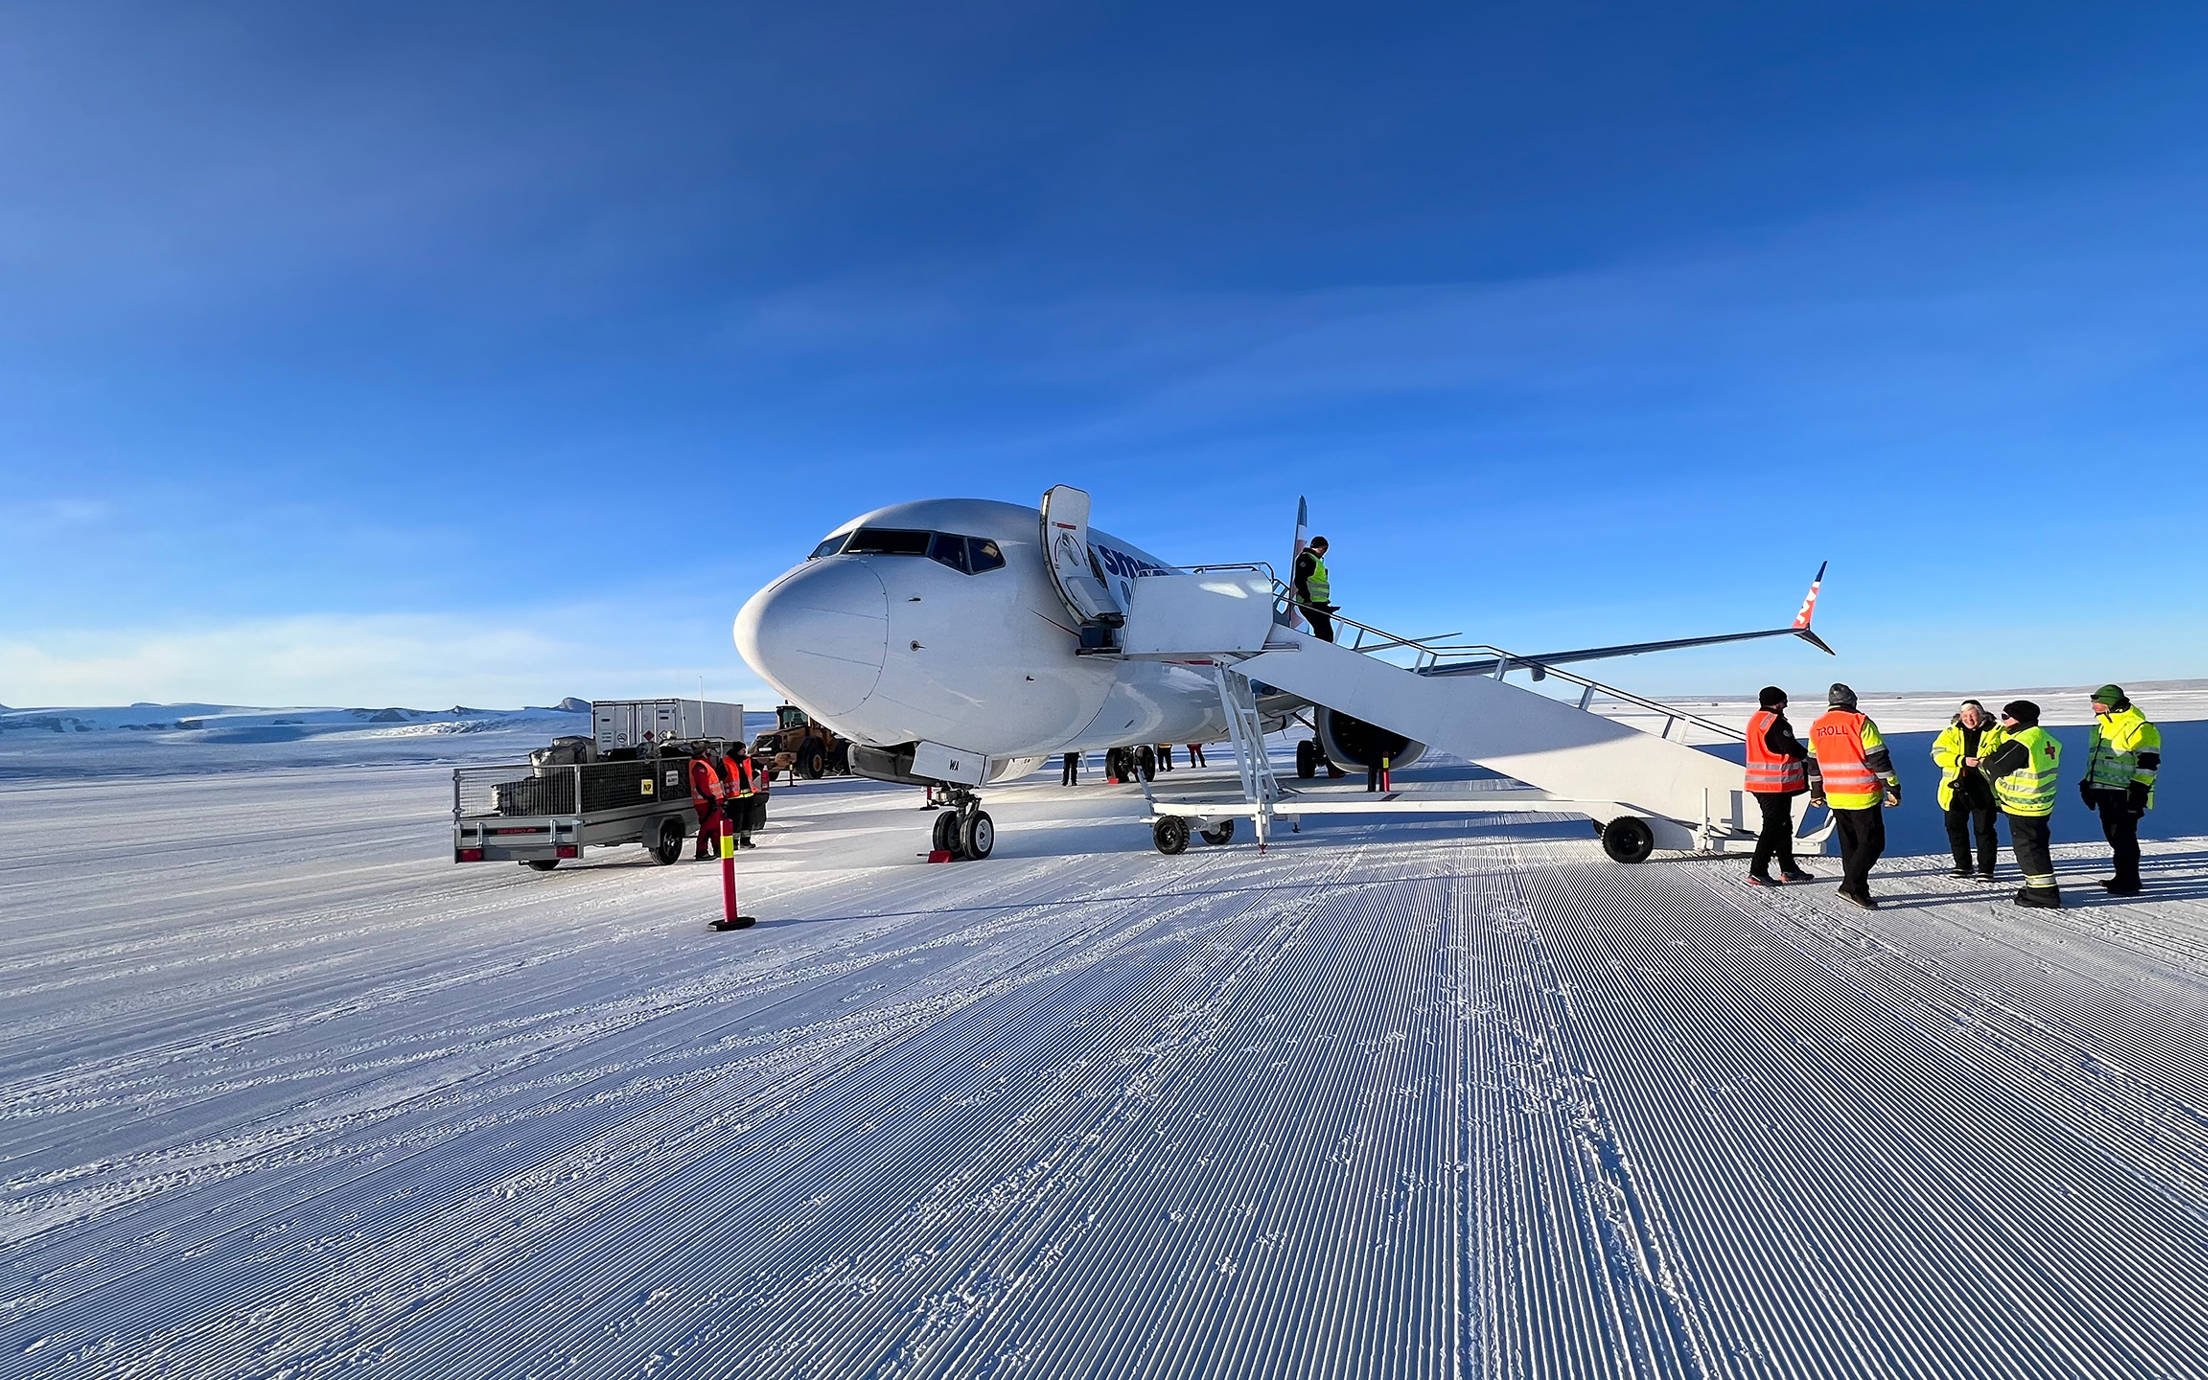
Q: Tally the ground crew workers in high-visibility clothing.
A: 8